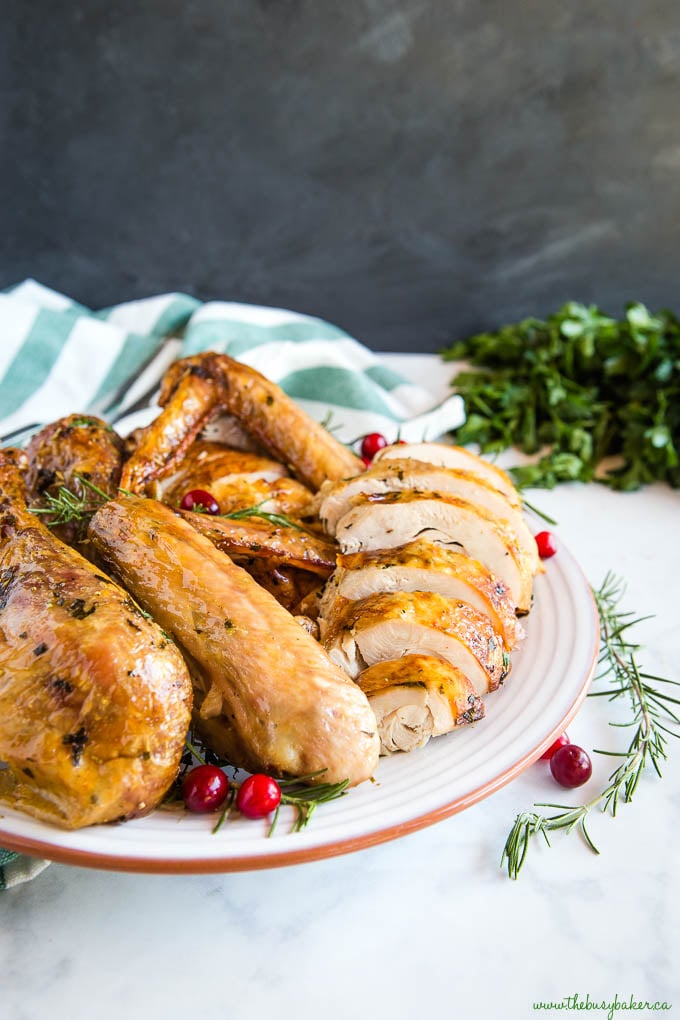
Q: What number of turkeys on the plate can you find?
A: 1